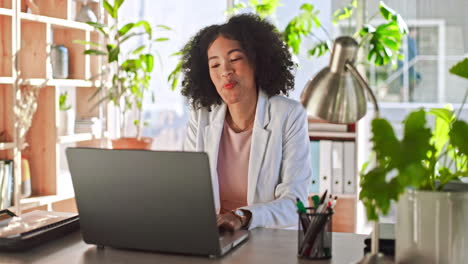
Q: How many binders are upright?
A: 4